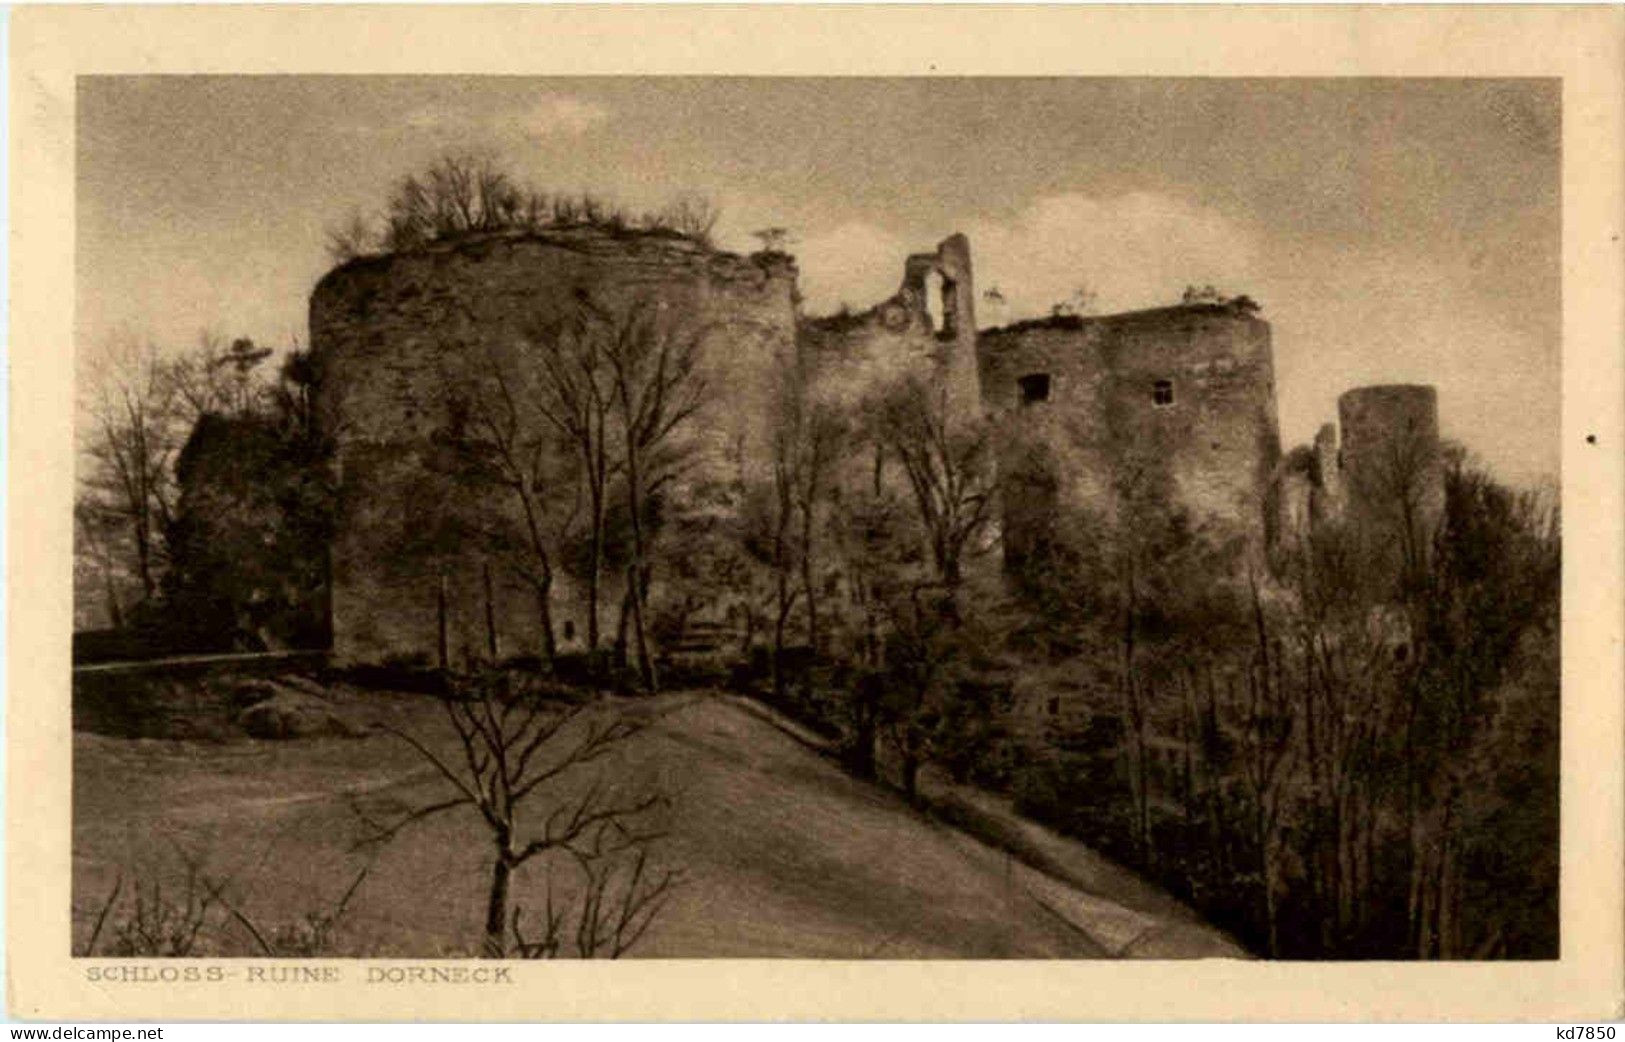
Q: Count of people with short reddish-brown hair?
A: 0